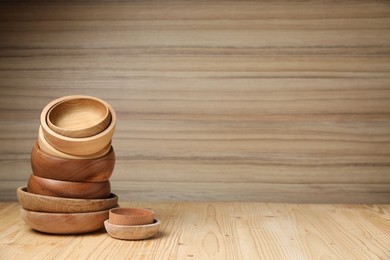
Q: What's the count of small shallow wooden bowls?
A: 2